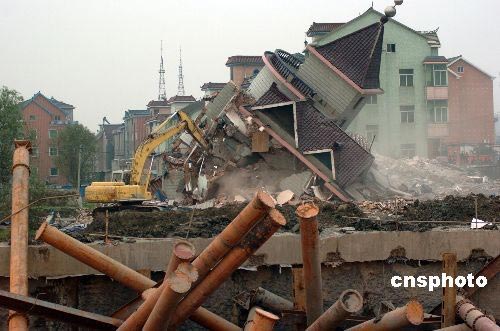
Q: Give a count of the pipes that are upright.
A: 2